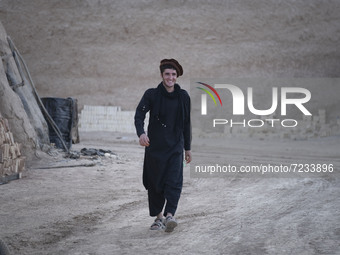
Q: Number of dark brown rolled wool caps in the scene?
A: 1